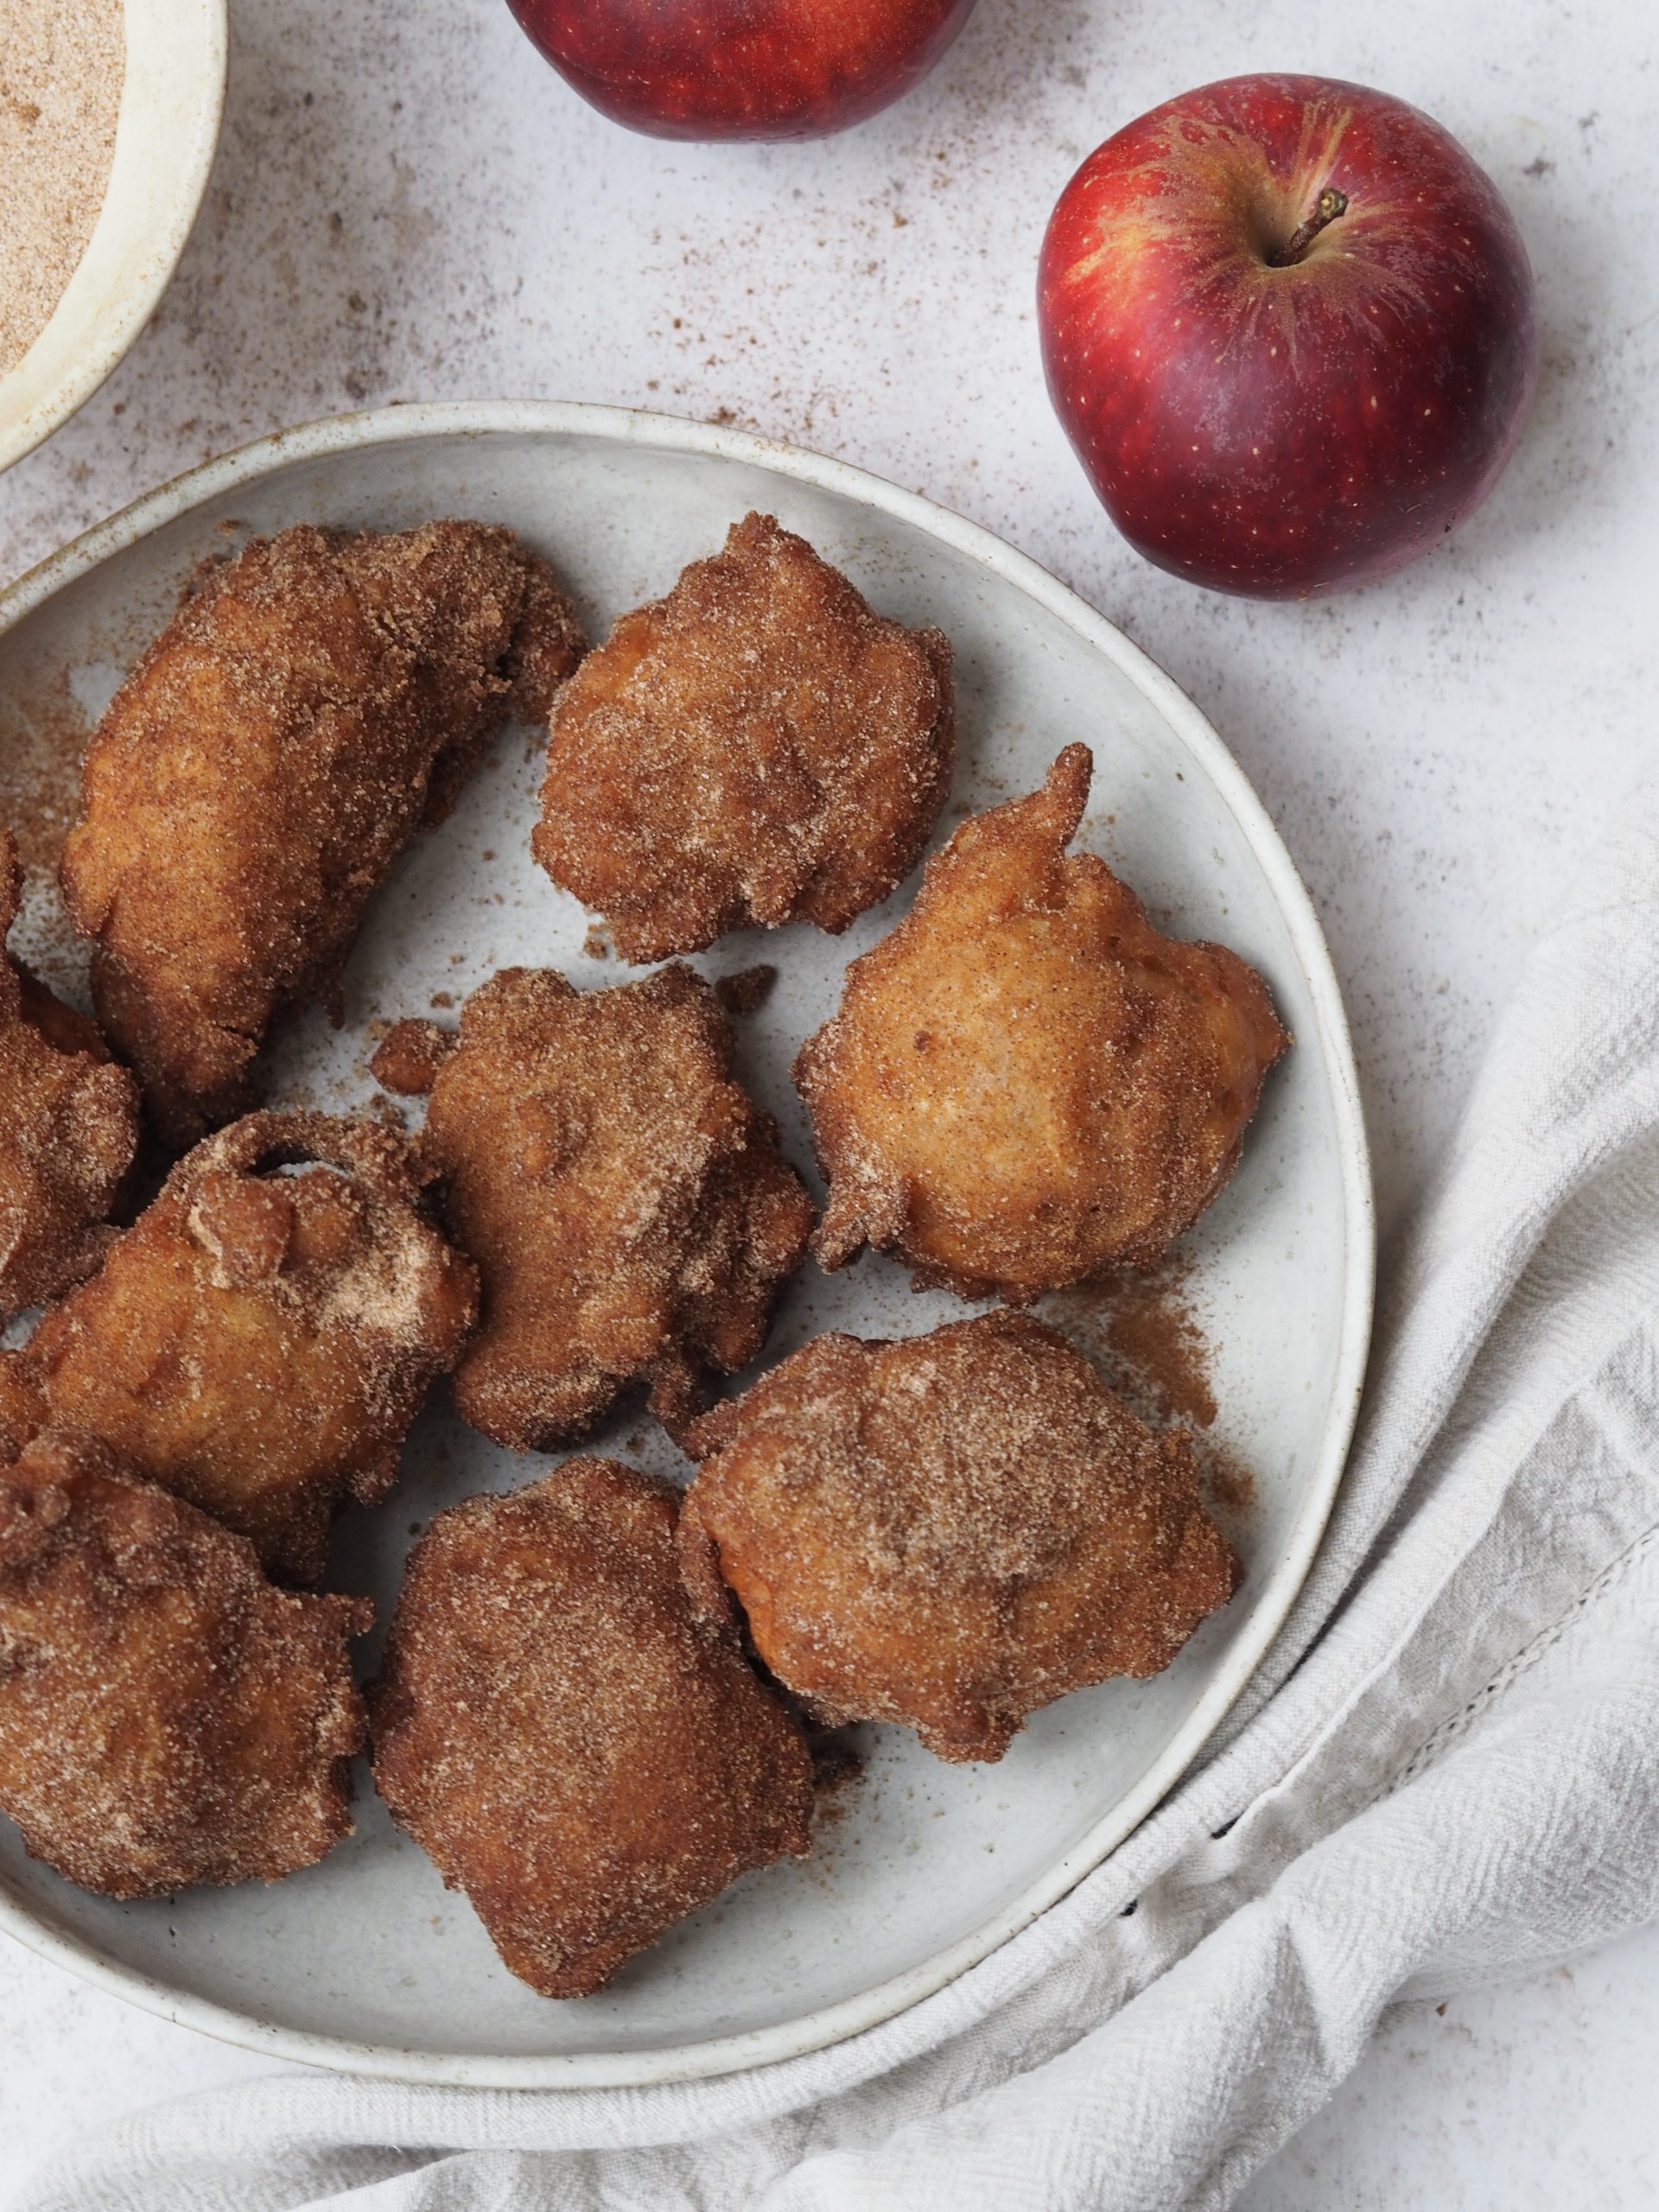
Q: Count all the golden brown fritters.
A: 9